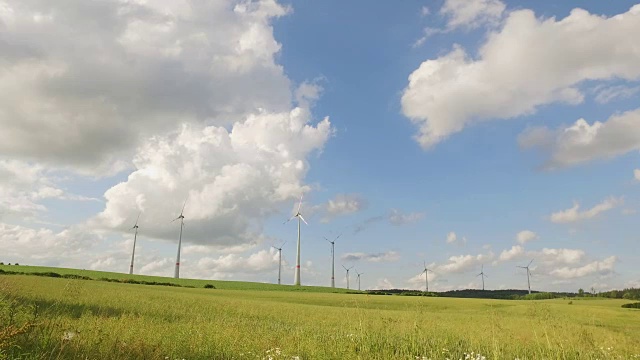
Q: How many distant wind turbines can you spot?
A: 10